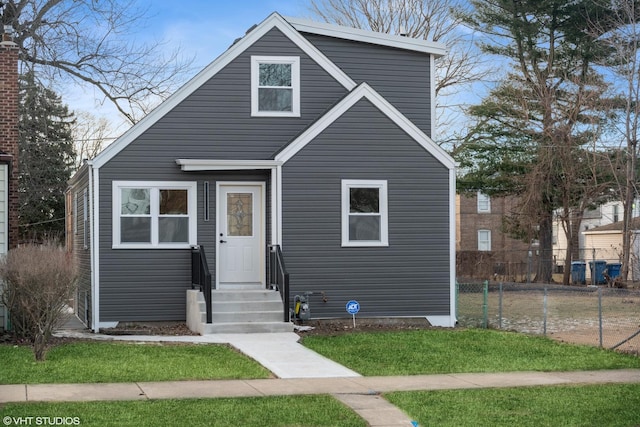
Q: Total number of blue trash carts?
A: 3